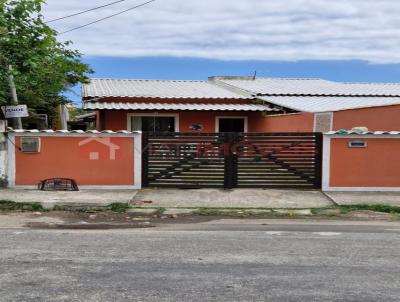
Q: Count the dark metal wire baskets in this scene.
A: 1